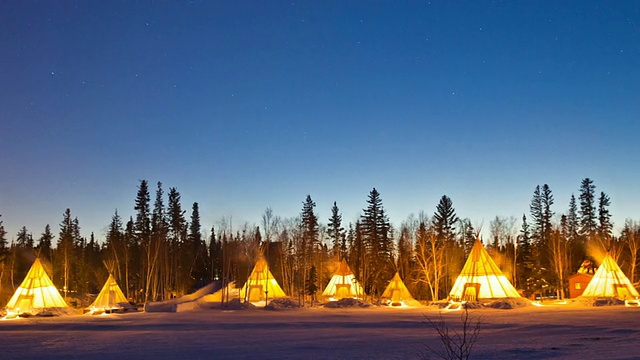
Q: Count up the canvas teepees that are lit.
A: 7